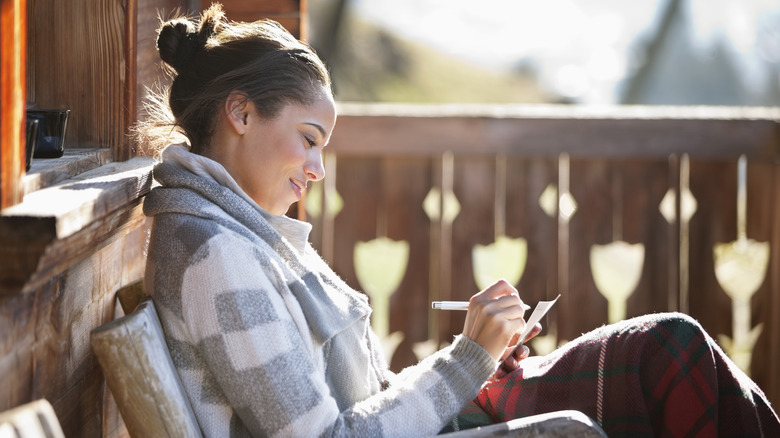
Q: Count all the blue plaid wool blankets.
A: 0